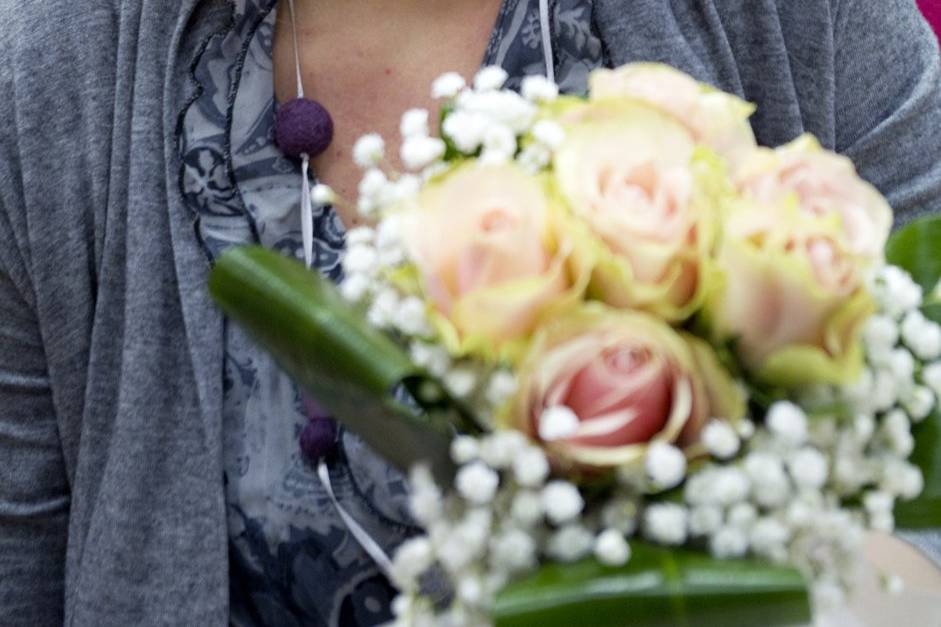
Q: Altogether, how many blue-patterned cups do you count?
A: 0